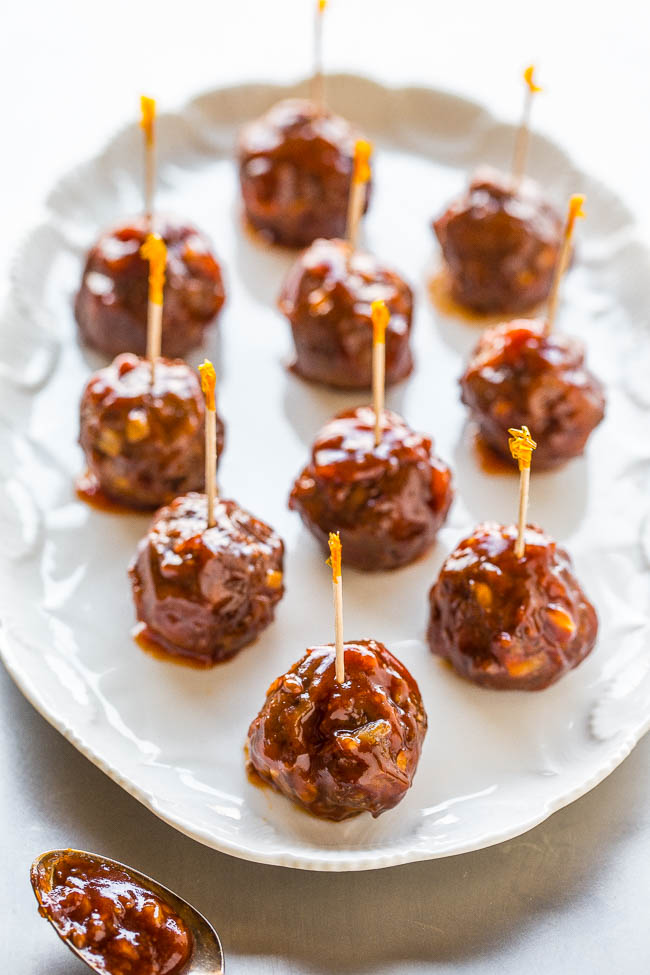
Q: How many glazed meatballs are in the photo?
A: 10